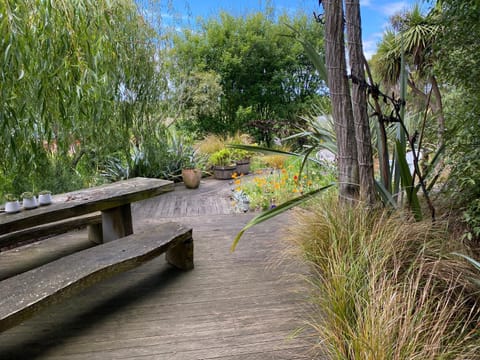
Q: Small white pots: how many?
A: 3